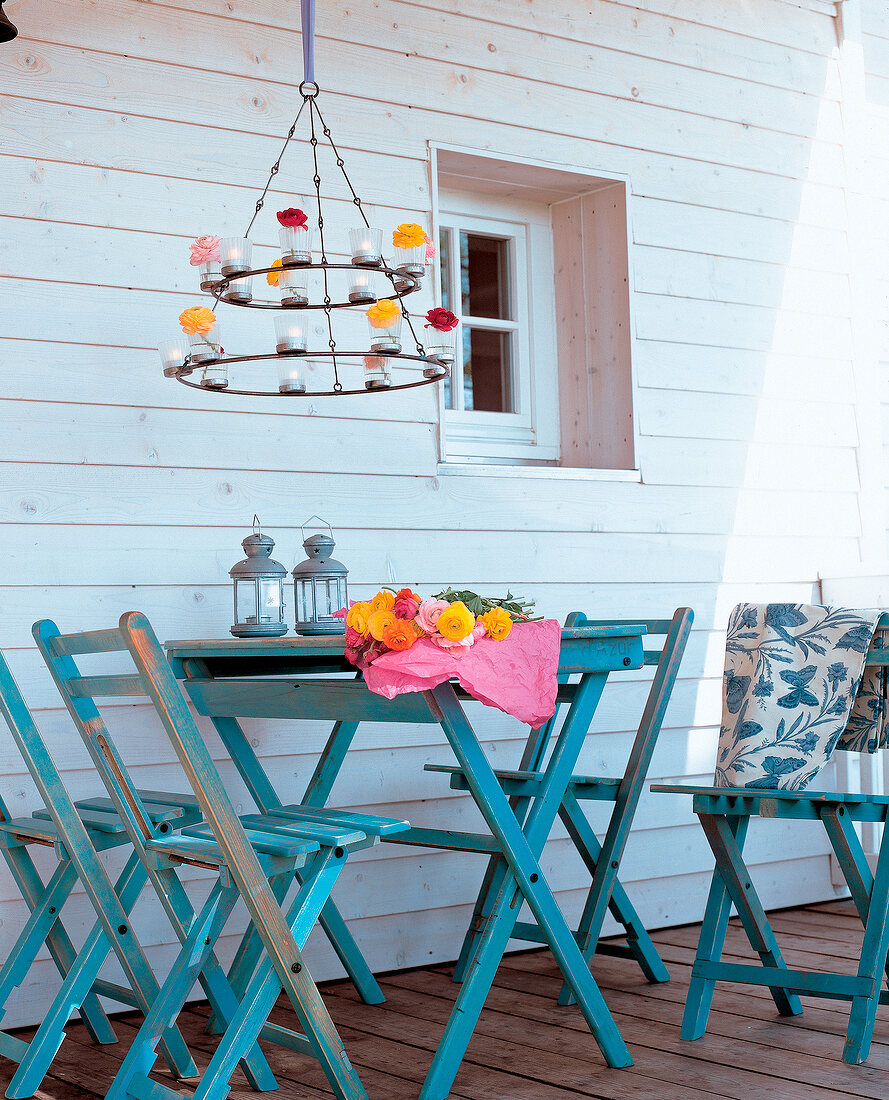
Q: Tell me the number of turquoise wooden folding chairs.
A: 4